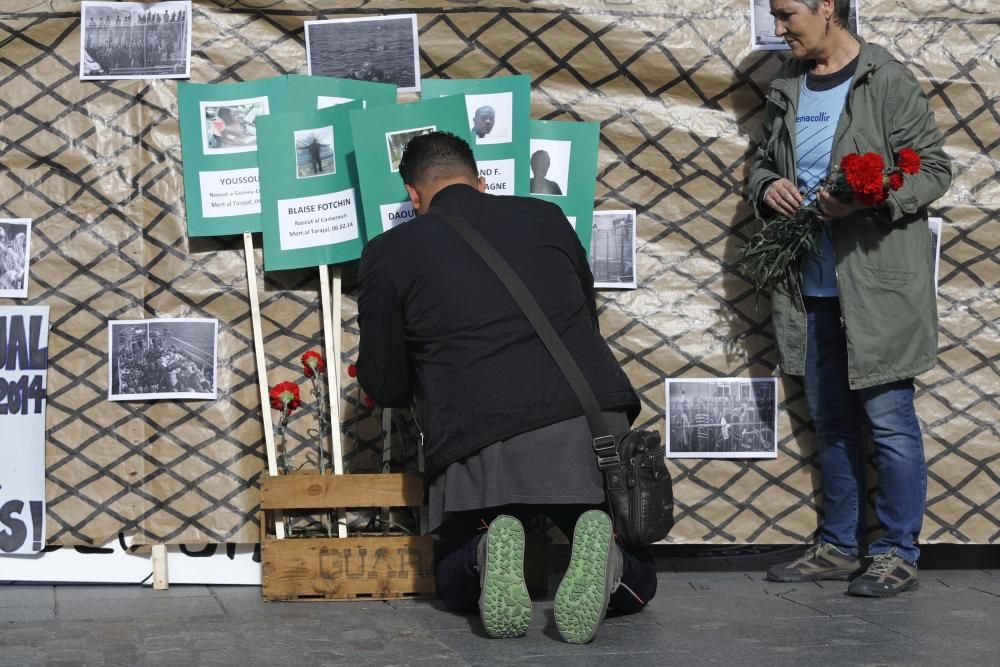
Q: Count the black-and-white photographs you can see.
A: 8